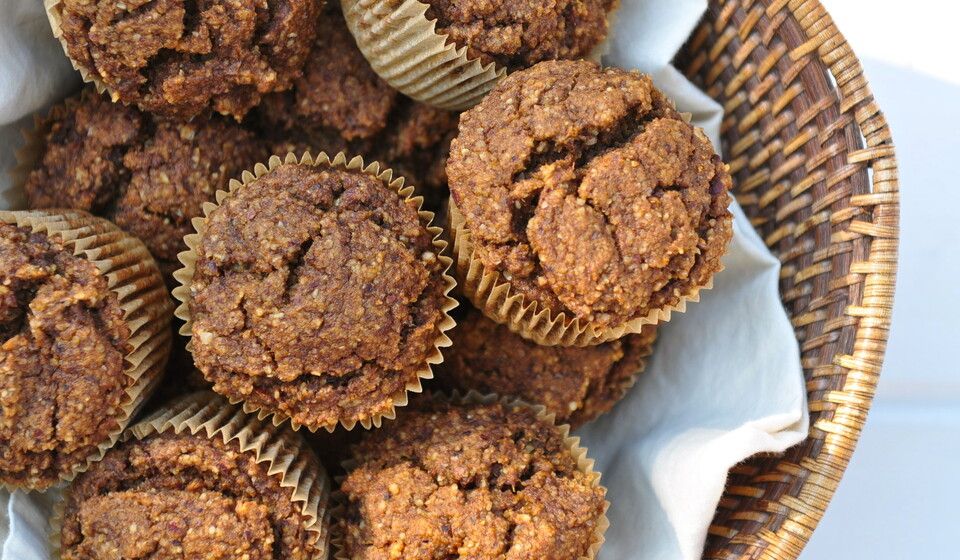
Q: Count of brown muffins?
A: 10